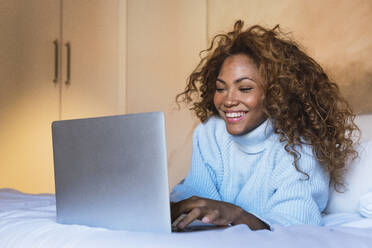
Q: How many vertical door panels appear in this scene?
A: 2